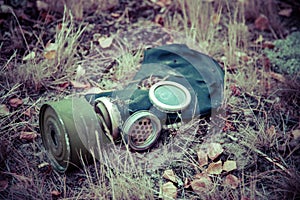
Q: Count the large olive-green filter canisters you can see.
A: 1